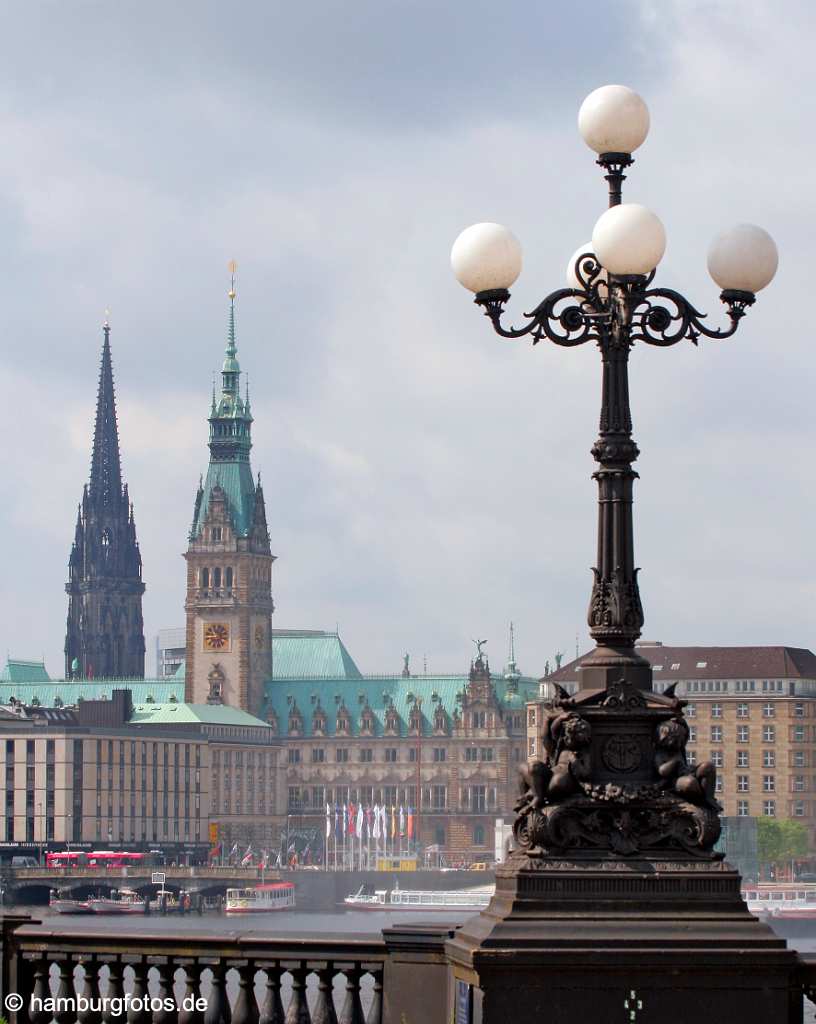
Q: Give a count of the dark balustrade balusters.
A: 14